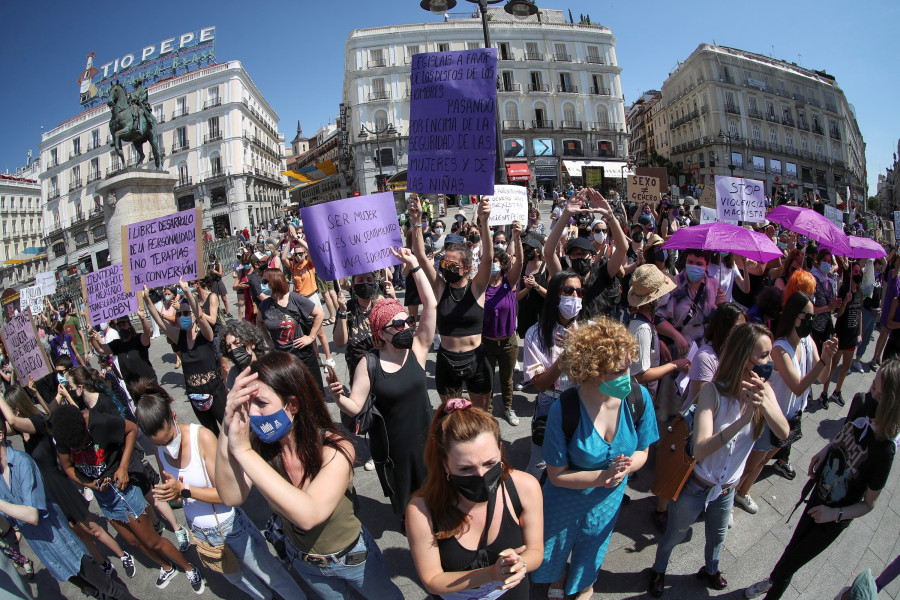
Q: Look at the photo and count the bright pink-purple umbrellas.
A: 3